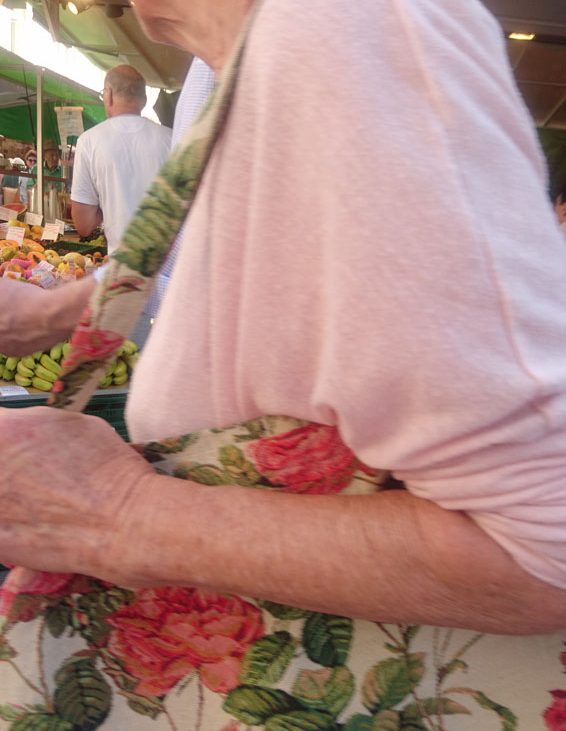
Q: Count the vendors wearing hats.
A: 1